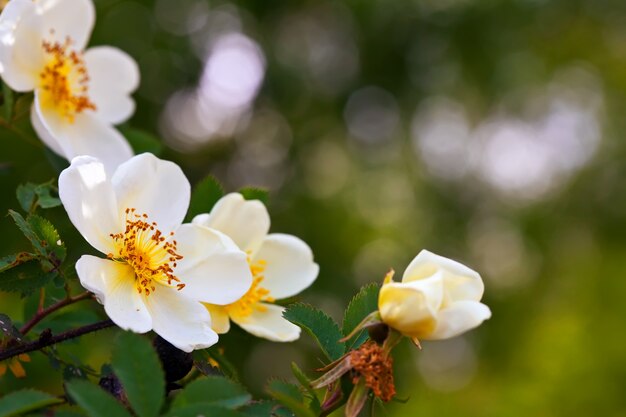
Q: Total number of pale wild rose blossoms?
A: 4